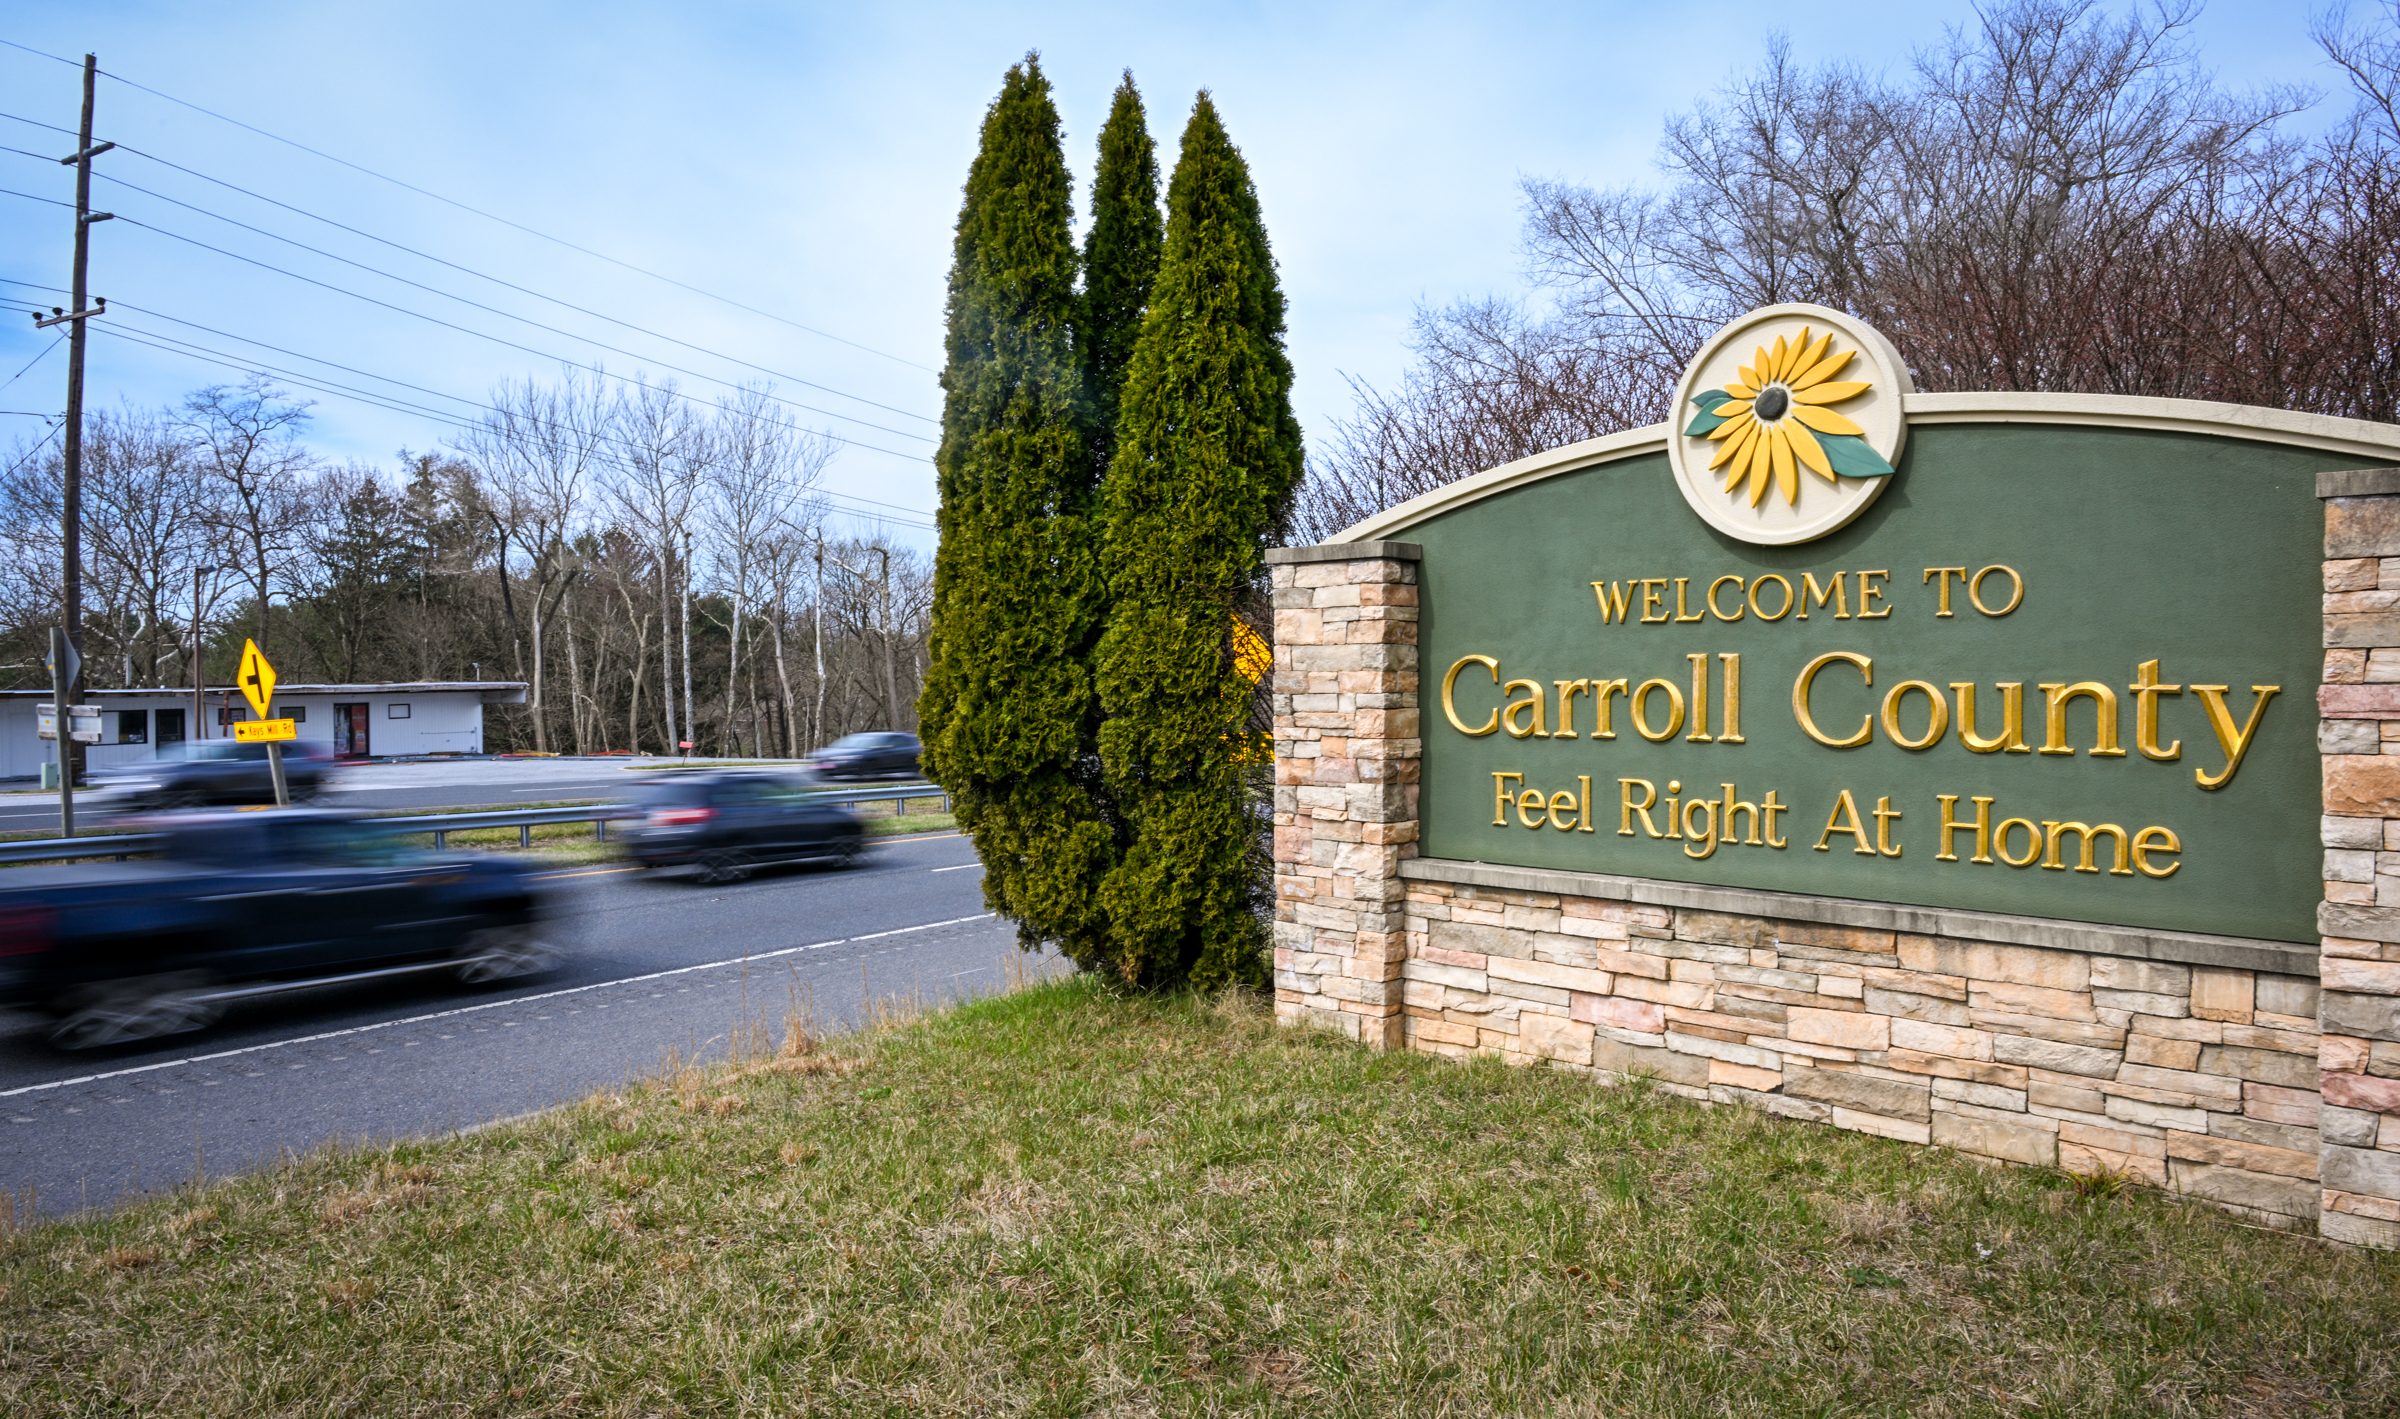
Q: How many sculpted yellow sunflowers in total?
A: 1